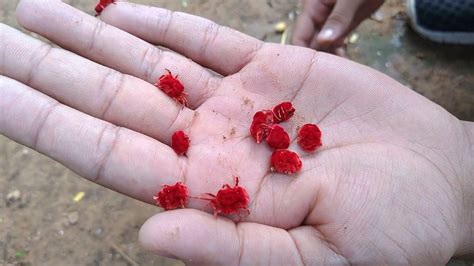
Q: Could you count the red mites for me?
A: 10